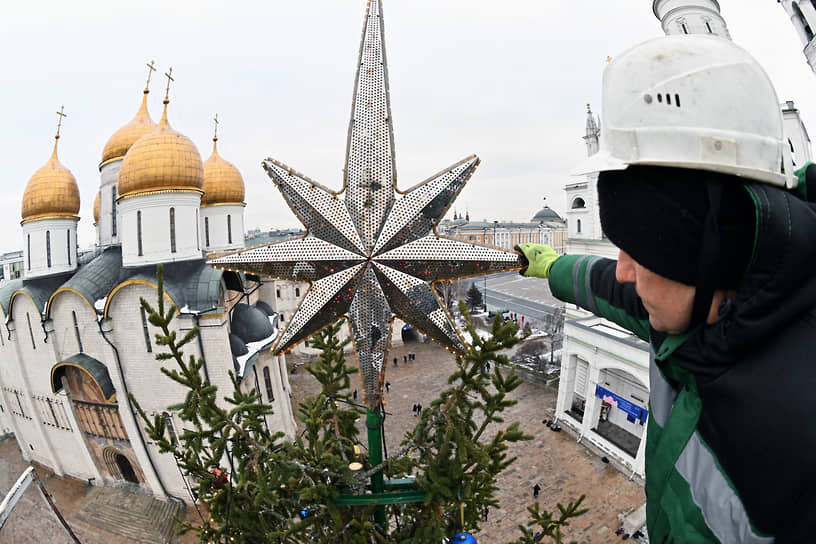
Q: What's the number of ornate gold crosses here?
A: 4